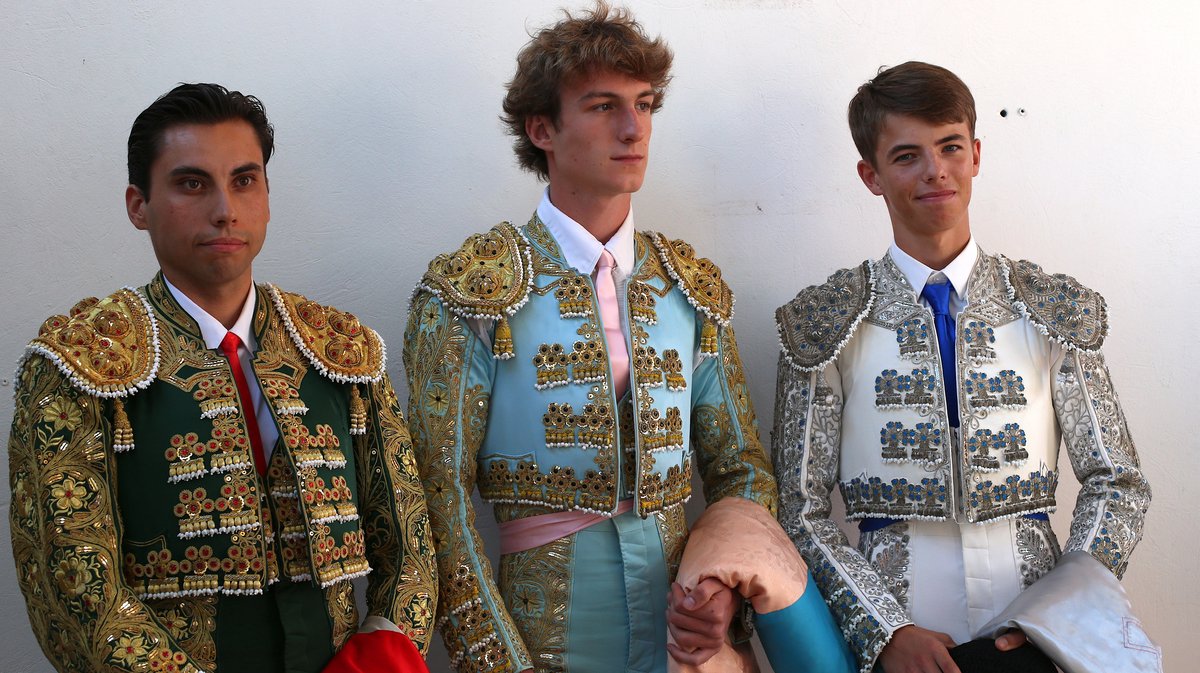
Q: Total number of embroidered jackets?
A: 3